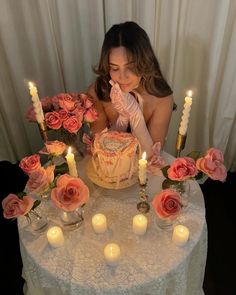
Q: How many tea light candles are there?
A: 5